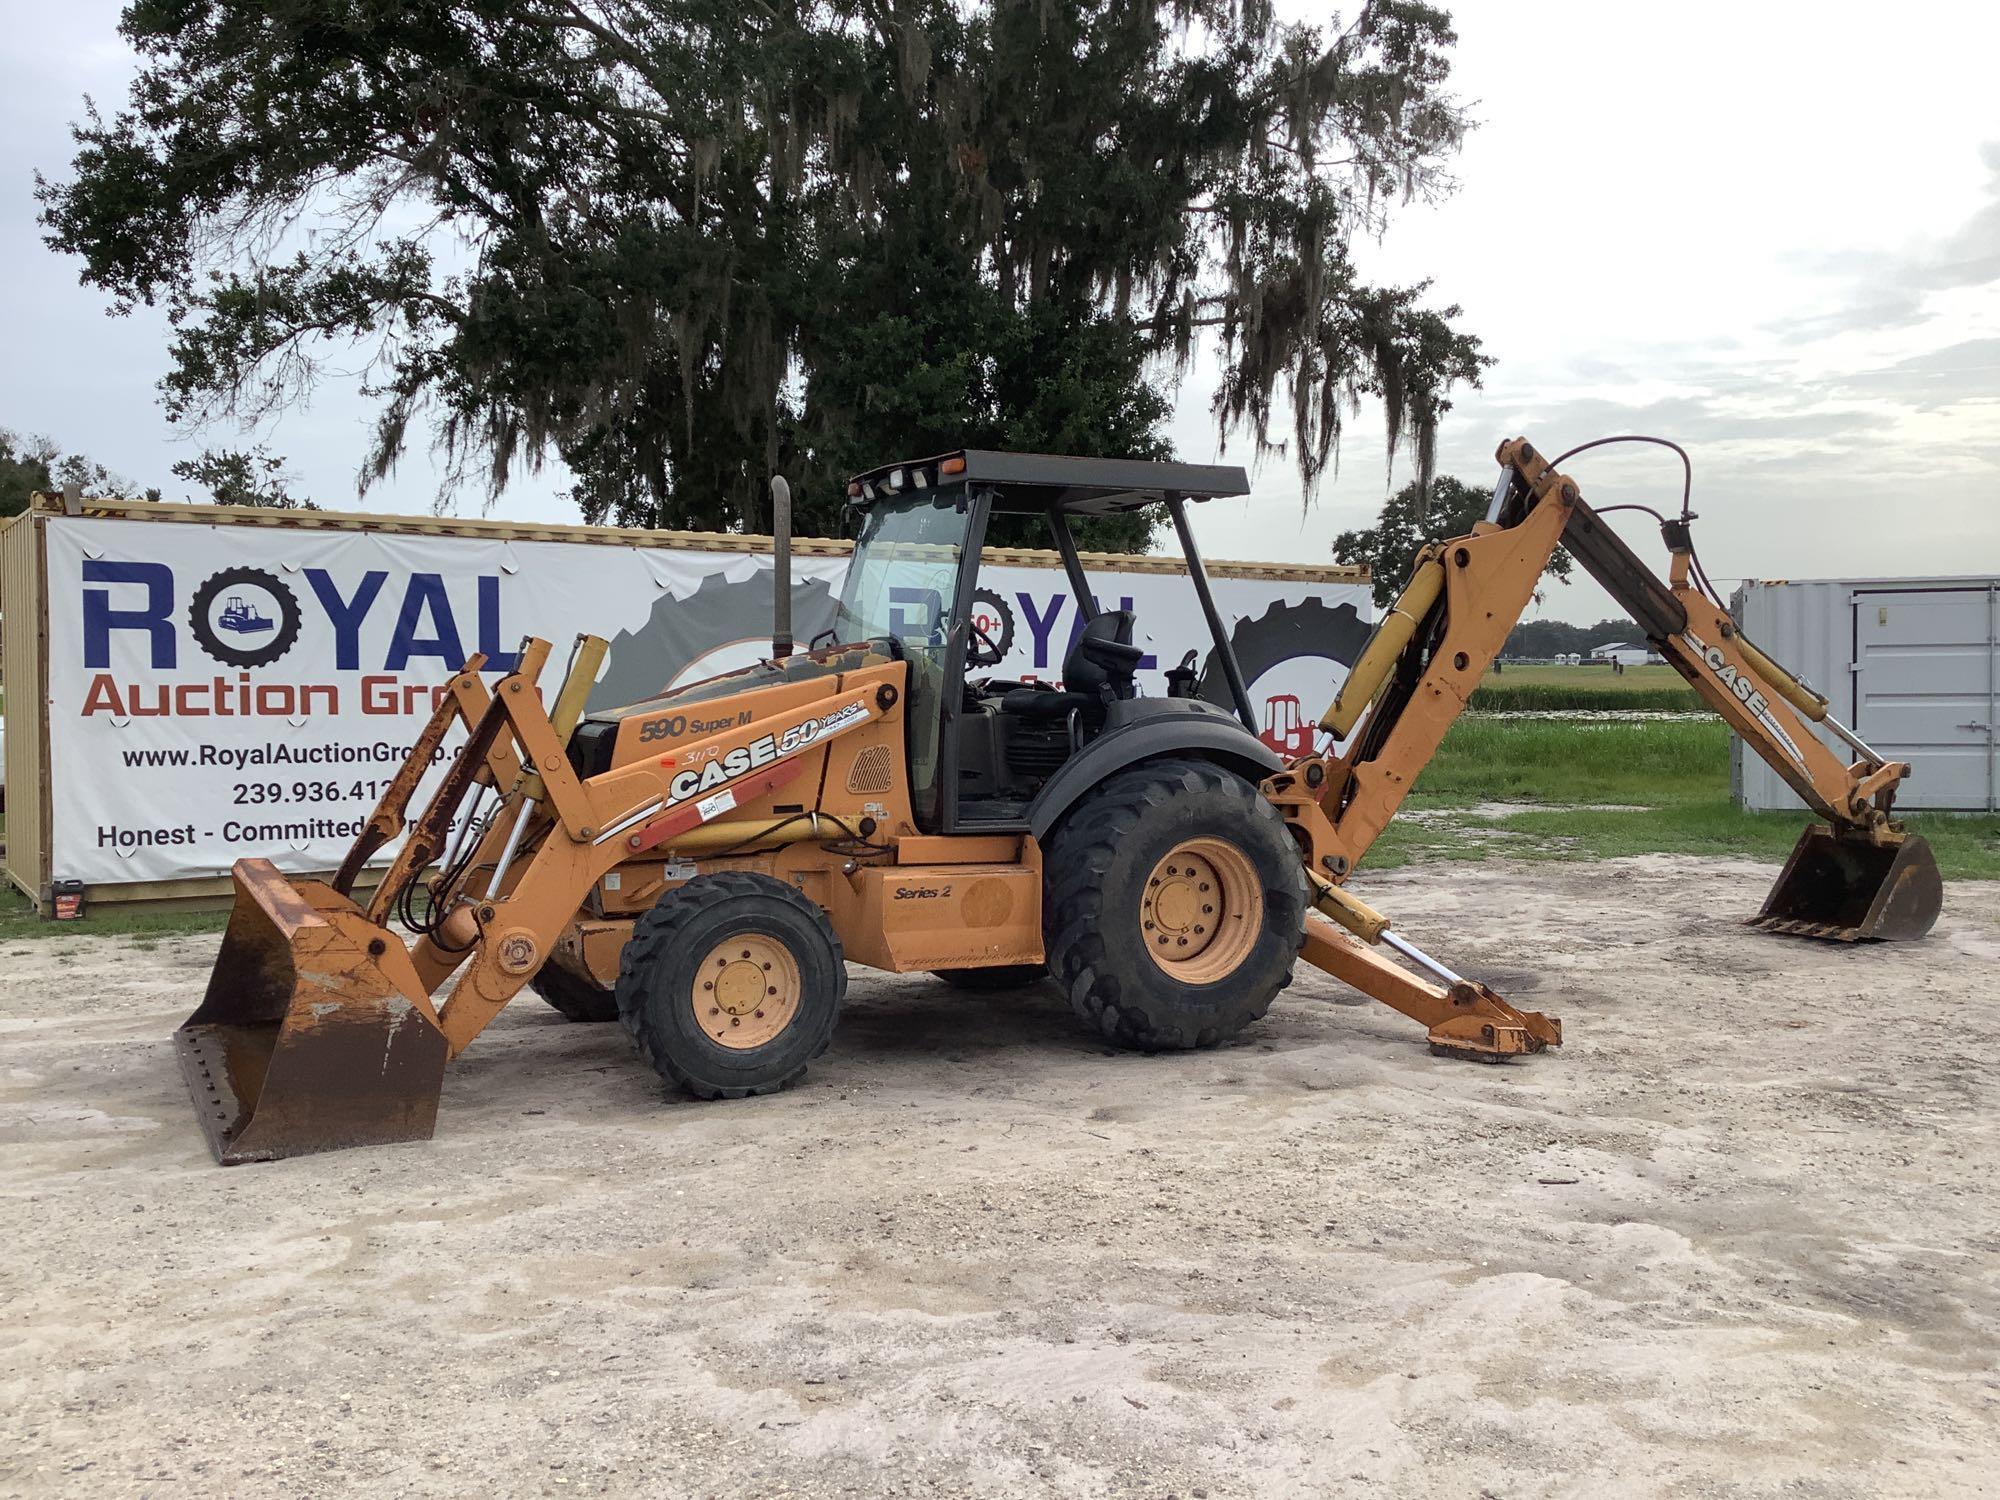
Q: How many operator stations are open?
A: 1